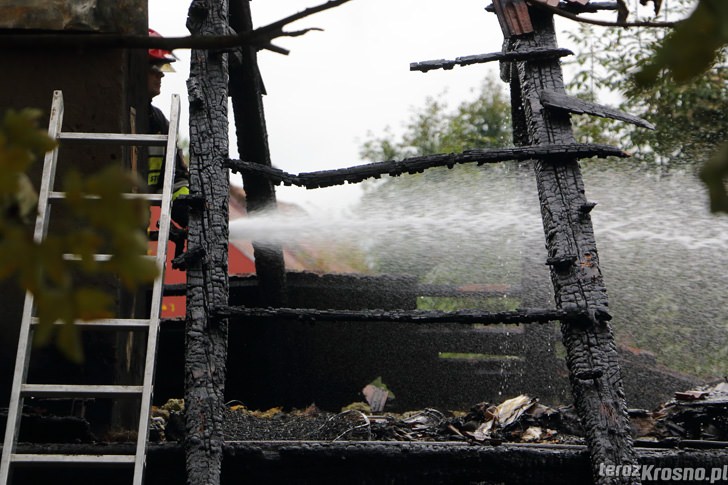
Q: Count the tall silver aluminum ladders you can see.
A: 1